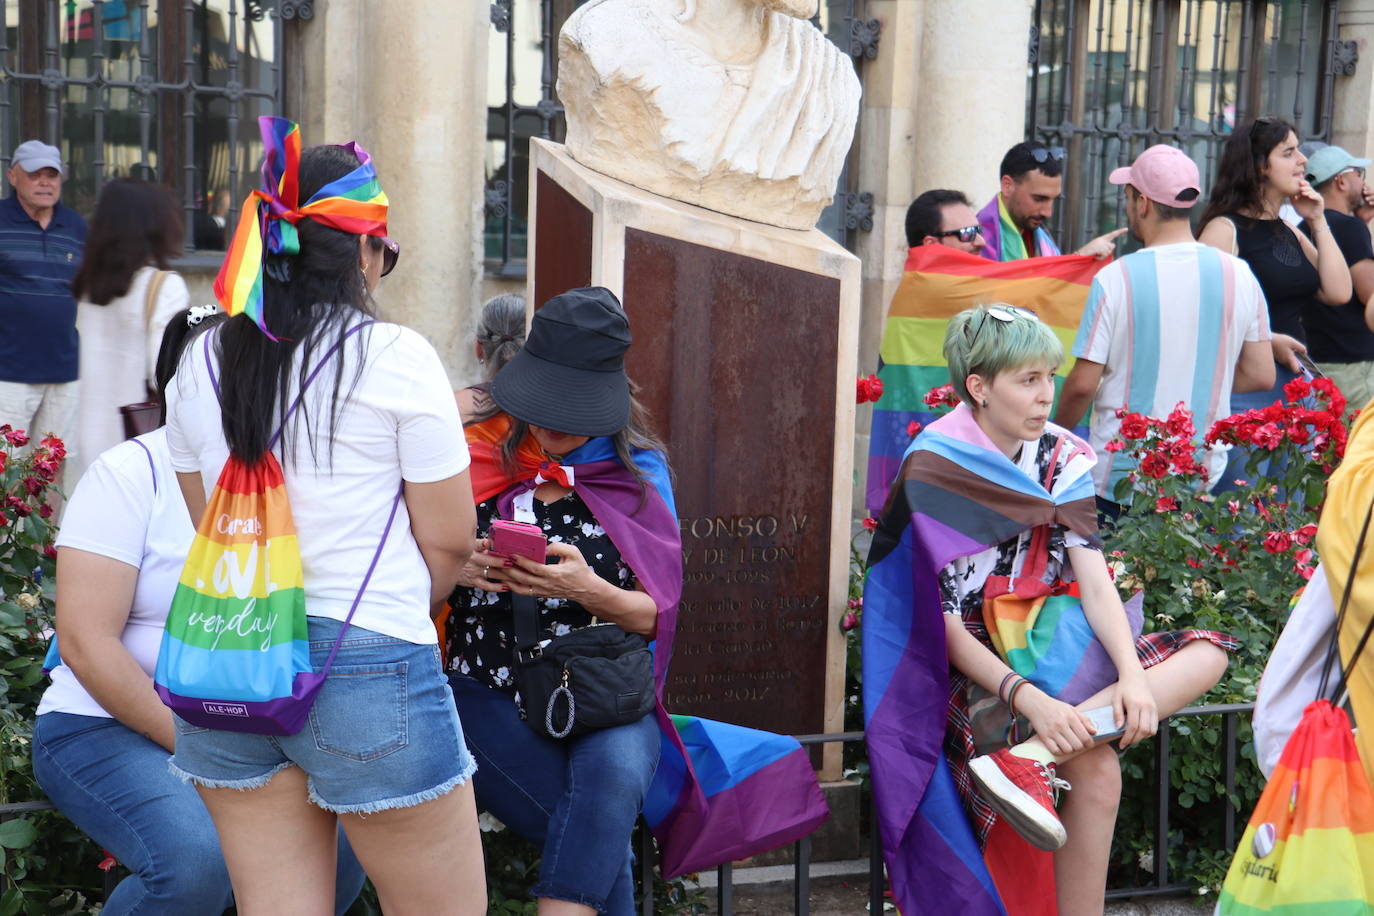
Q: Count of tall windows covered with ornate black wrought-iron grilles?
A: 3